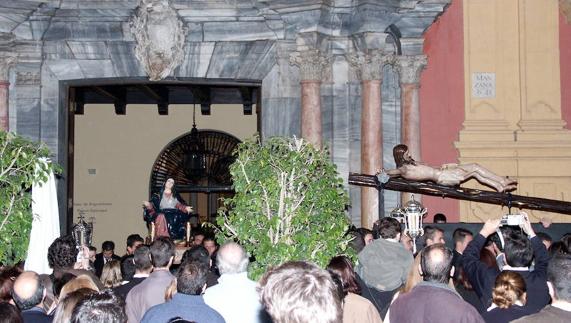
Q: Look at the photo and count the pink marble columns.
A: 4